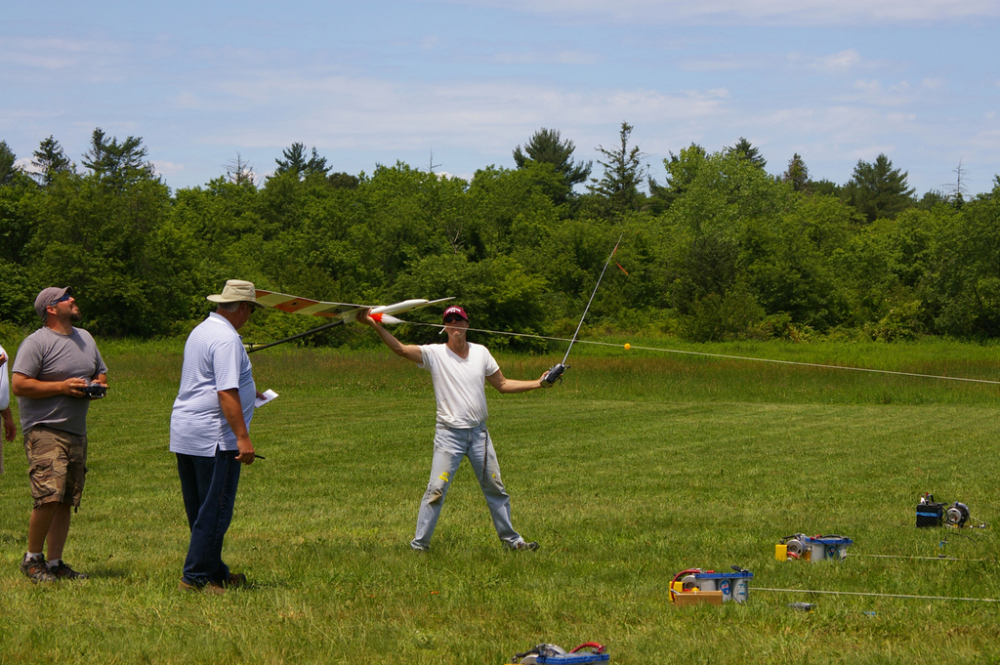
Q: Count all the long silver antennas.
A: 1